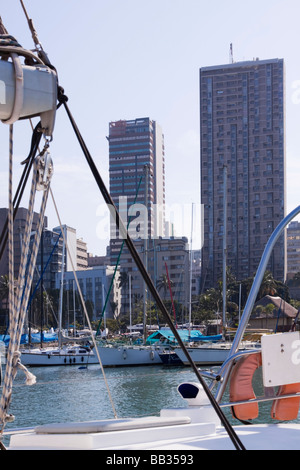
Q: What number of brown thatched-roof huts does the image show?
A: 1